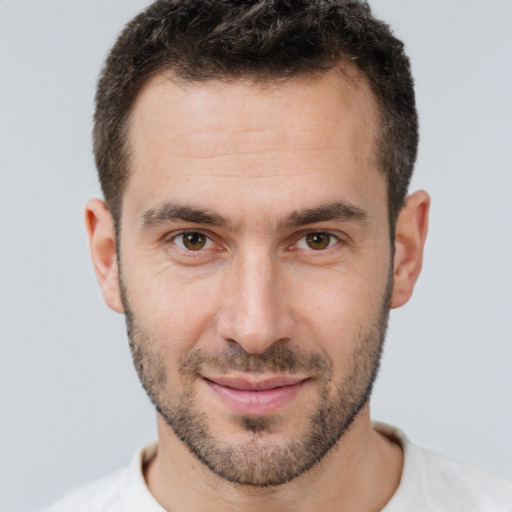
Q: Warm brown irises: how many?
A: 2